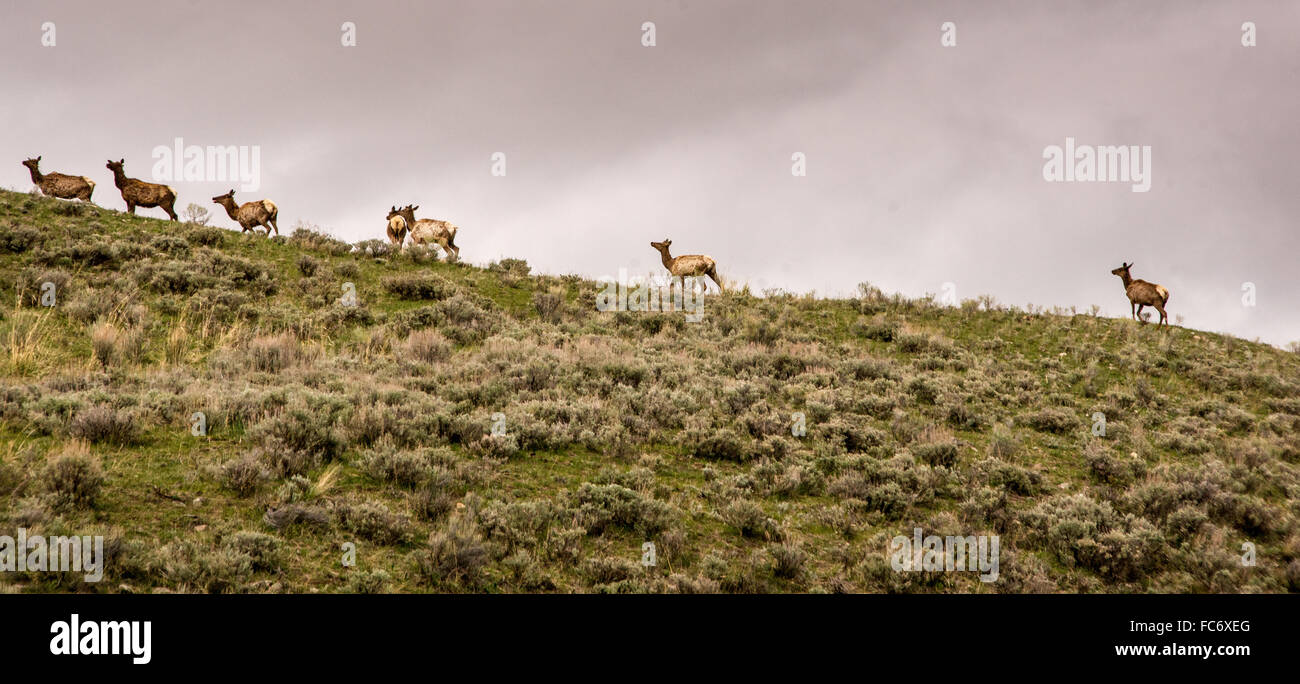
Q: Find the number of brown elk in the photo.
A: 7